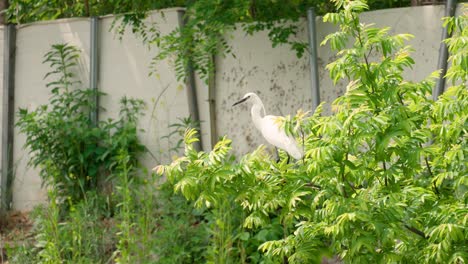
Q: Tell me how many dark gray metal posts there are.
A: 5